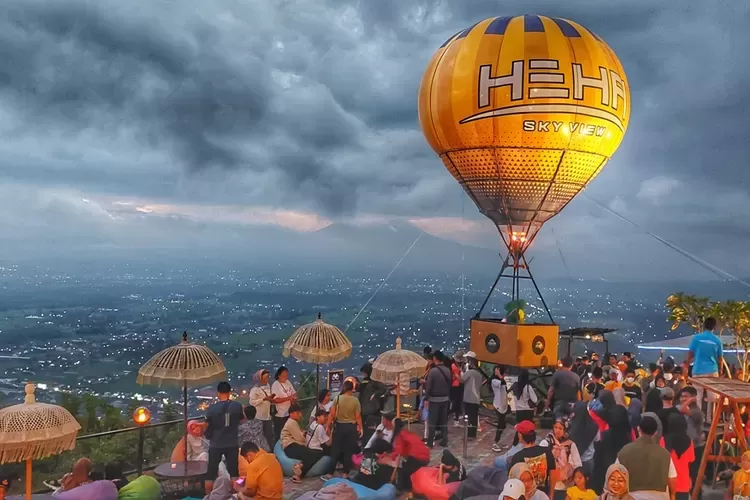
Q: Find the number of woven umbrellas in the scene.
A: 4